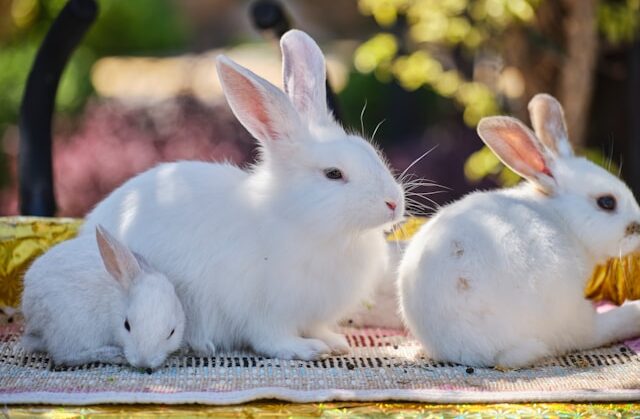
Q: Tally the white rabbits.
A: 3